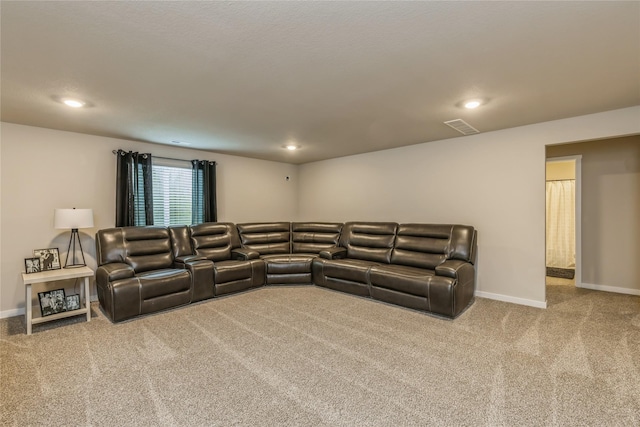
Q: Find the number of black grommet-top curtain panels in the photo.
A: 2